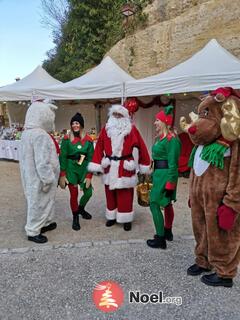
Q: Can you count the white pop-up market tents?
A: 3